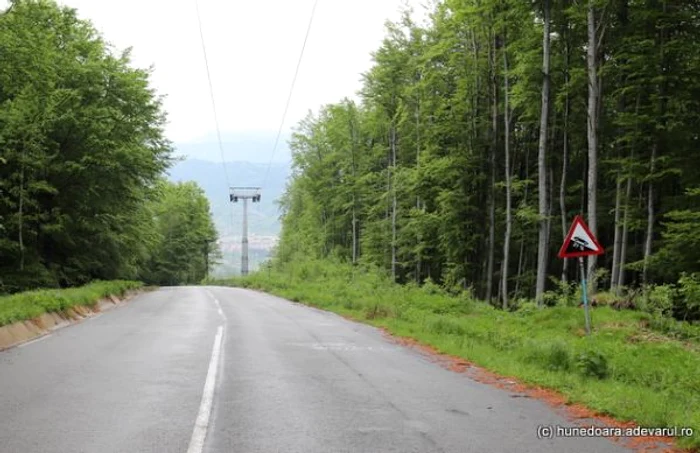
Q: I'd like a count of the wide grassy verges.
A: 1